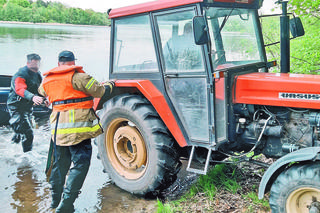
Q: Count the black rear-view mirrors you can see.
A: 2